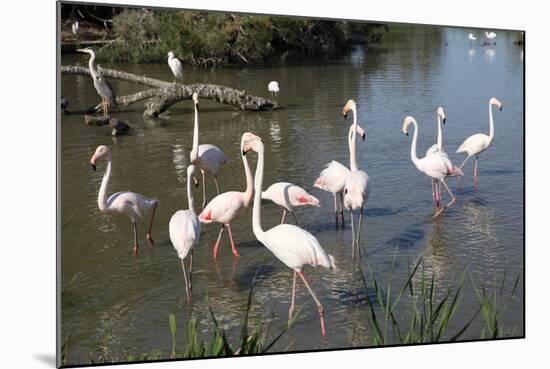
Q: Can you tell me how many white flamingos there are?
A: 11